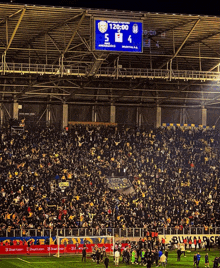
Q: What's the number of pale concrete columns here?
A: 5